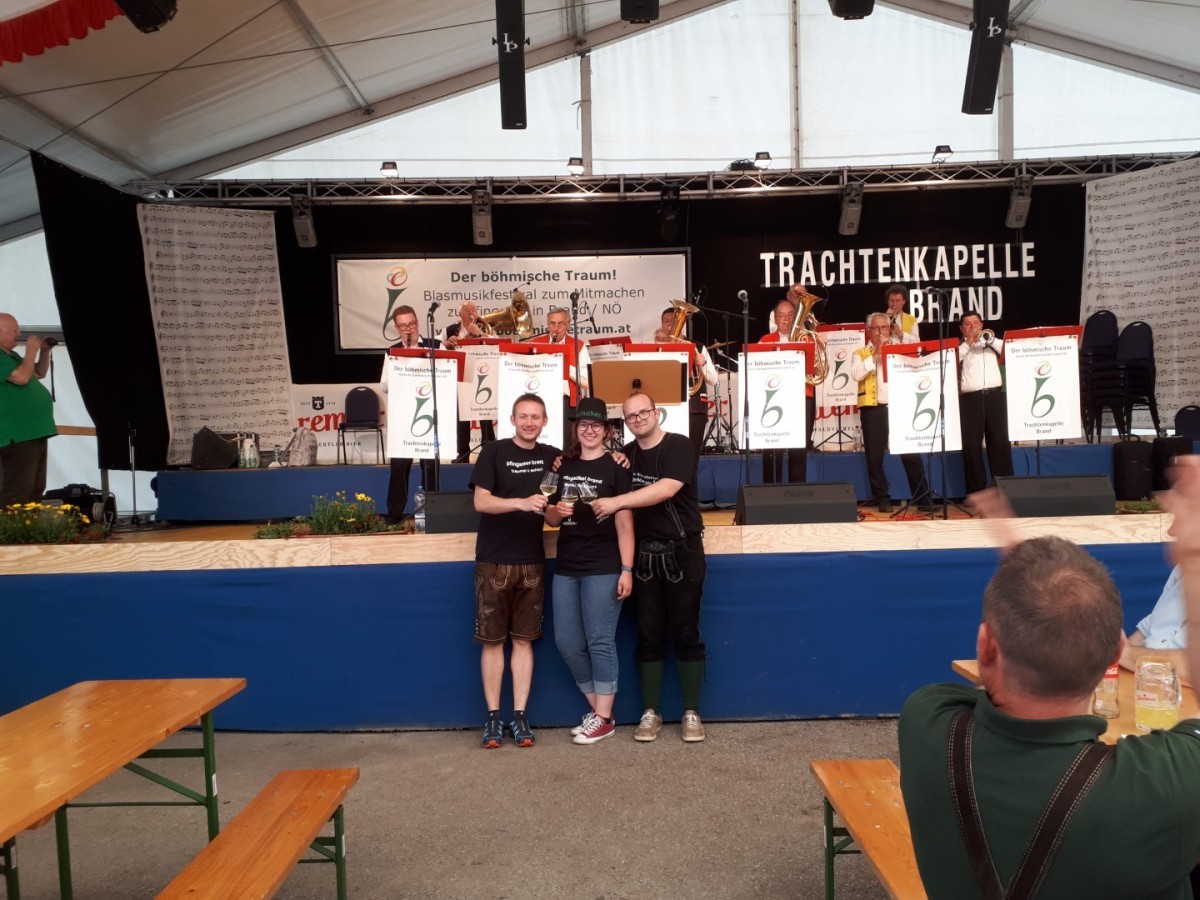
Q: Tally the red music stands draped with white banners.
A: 9